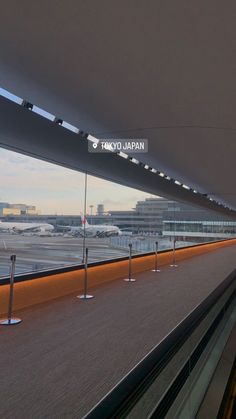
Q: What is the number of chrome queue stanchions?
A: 5